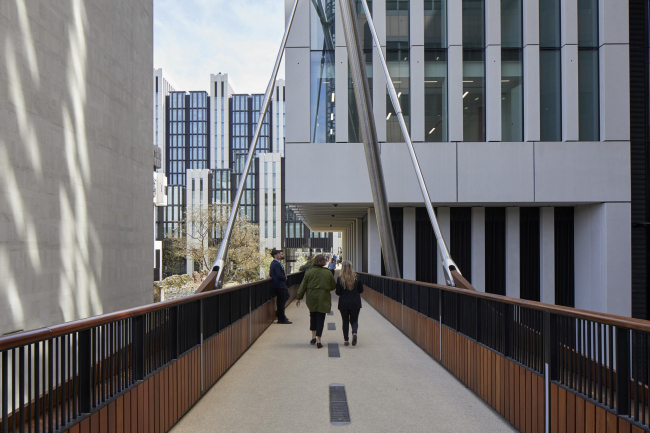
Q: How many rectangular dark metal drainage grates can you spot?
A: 4